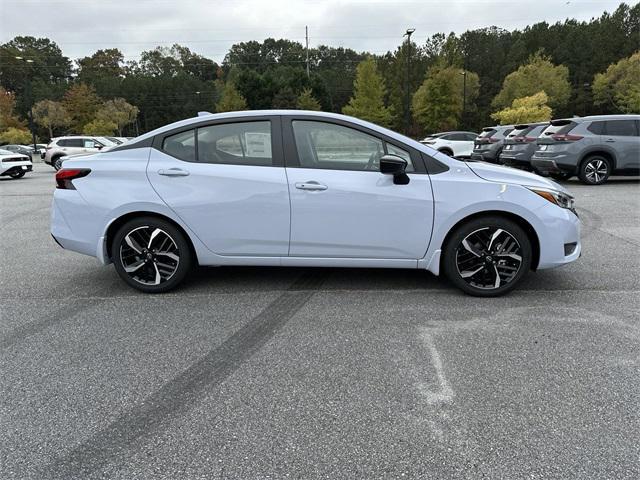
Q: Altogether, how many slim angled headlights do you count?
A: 1